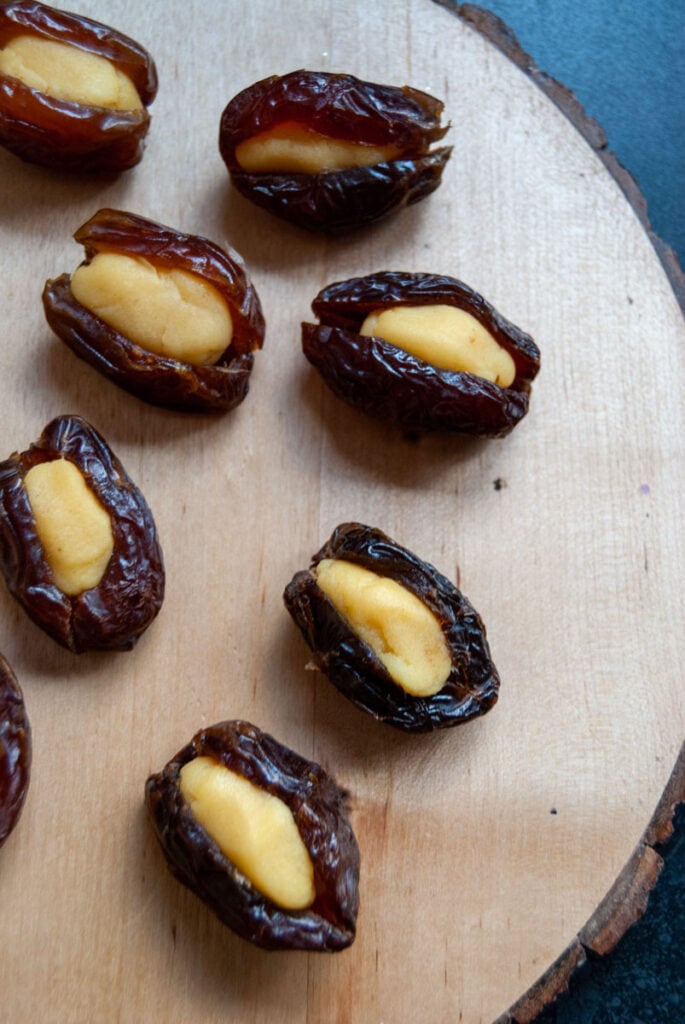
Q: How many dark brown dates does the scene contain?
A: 8